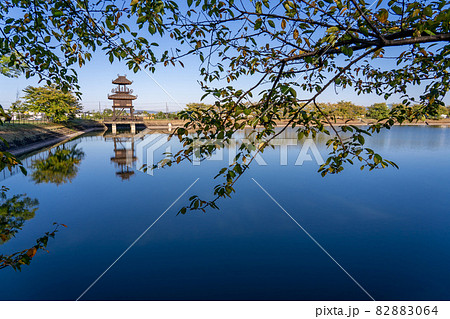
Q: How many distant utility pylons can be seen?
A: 3